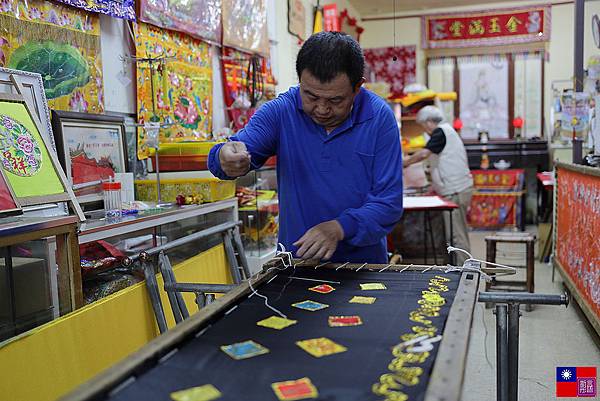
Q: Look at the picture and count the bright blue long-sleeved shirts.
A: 1